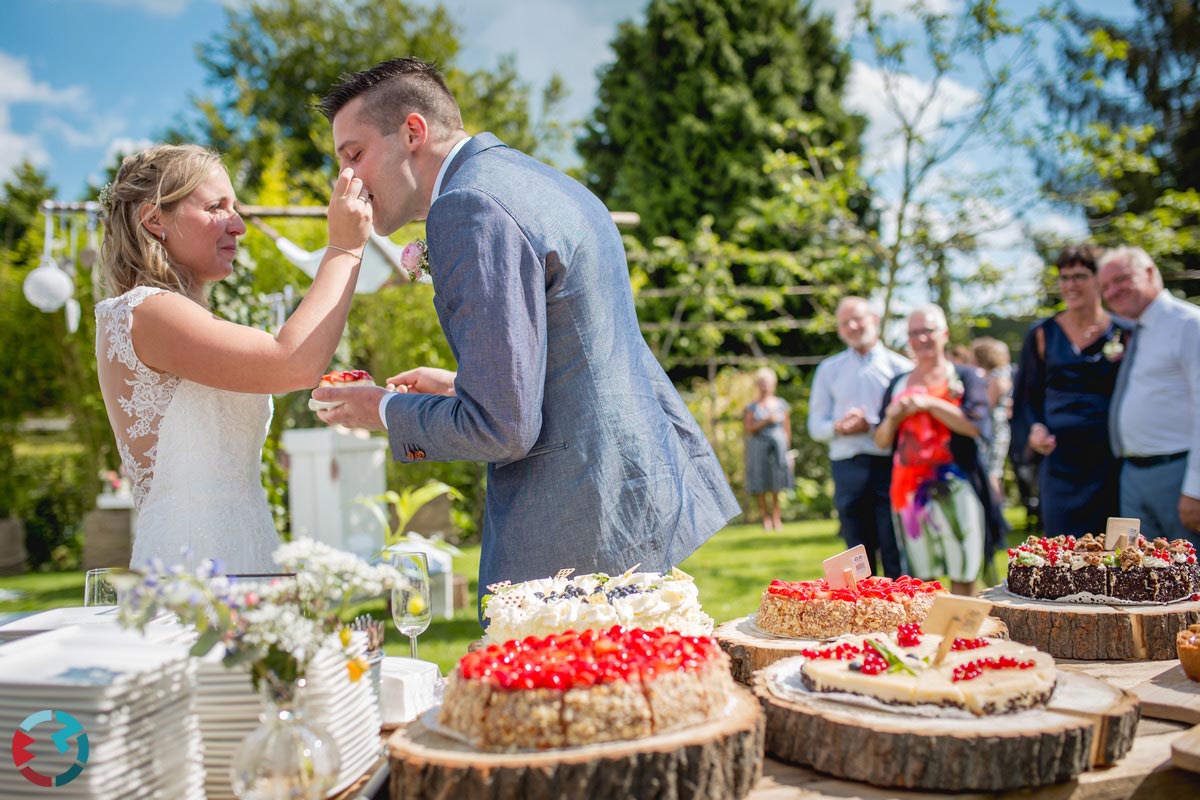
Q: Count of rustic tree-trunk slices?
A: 4